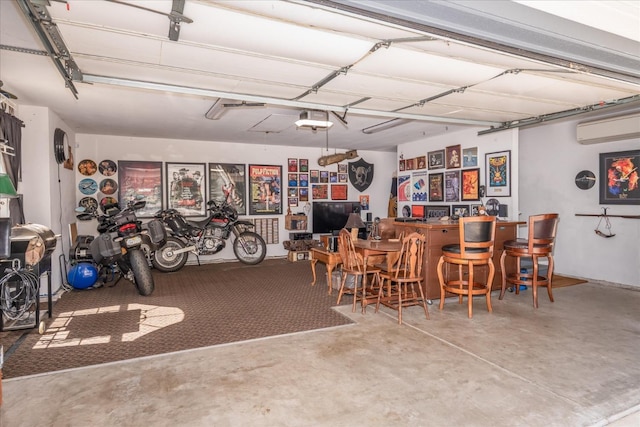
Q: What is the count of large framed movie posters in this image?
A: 4